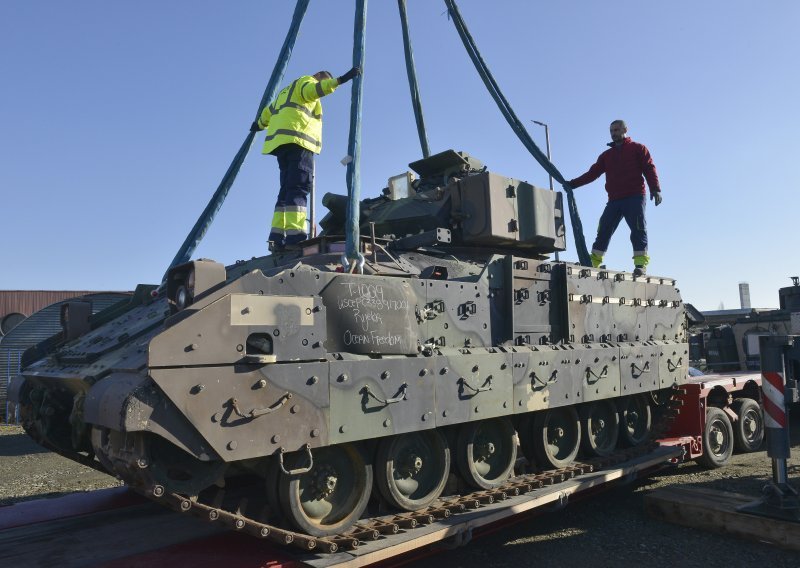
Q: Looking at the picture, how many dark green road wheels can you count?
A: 6